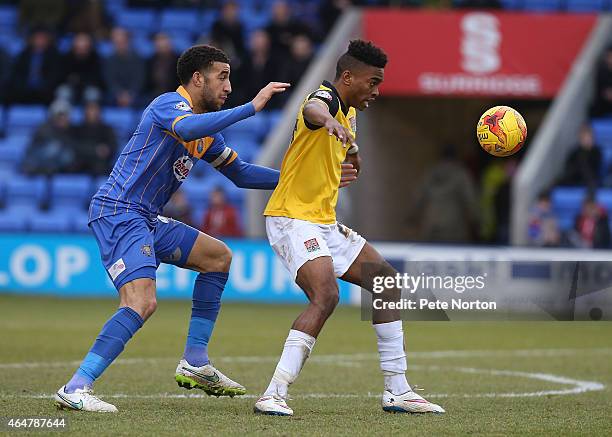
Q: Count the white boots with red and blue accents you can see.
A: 2